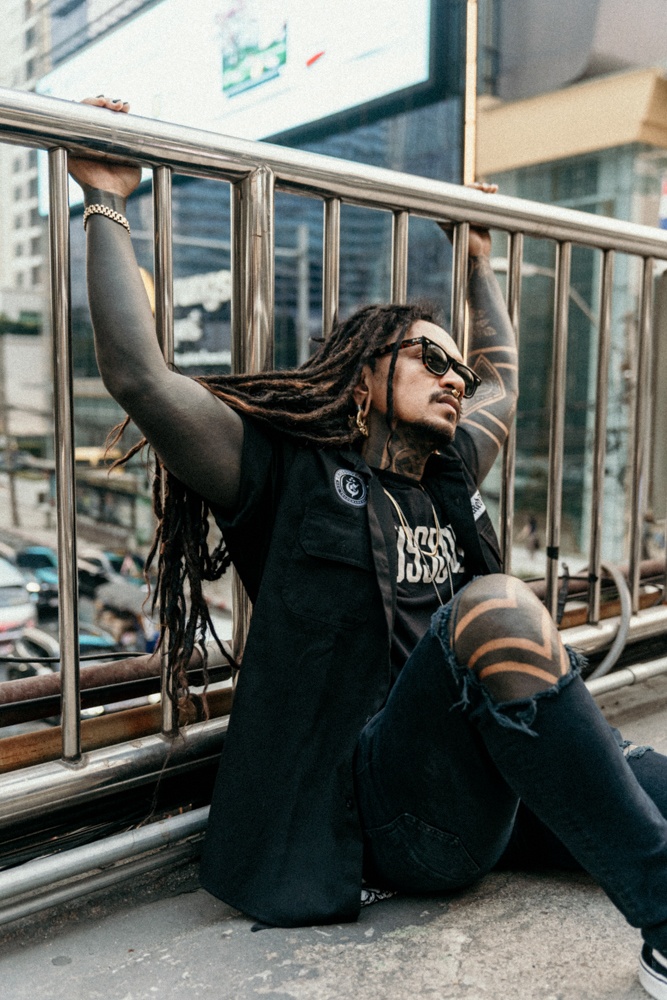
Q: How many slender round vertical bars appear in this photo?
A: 9